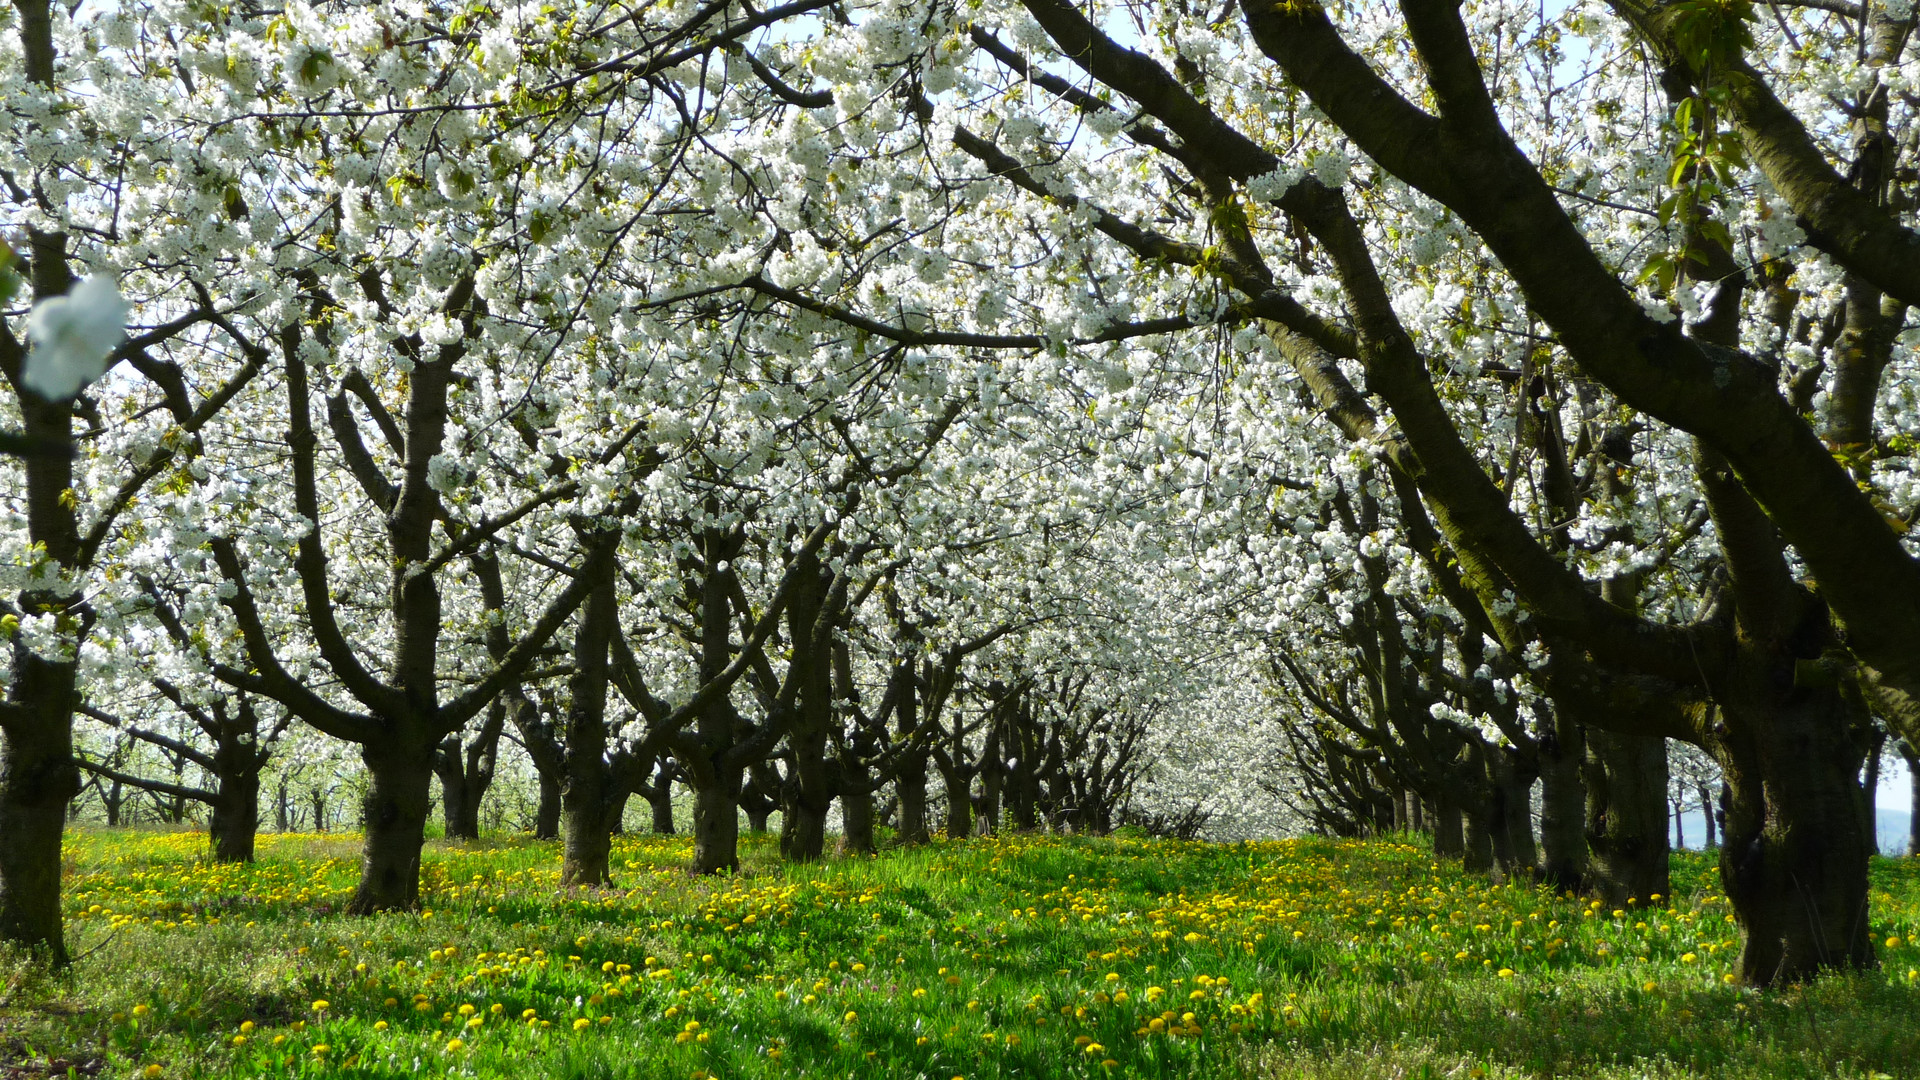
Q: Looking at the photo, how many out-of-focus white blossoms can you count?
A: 1